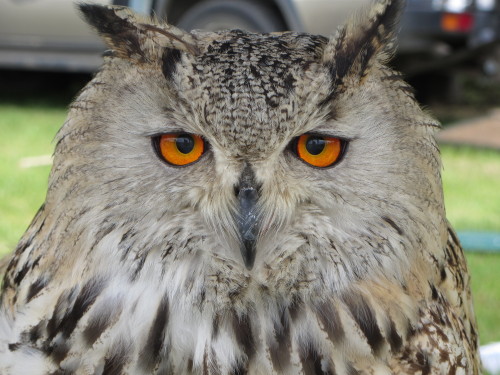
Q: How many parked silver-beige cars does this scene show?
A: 1